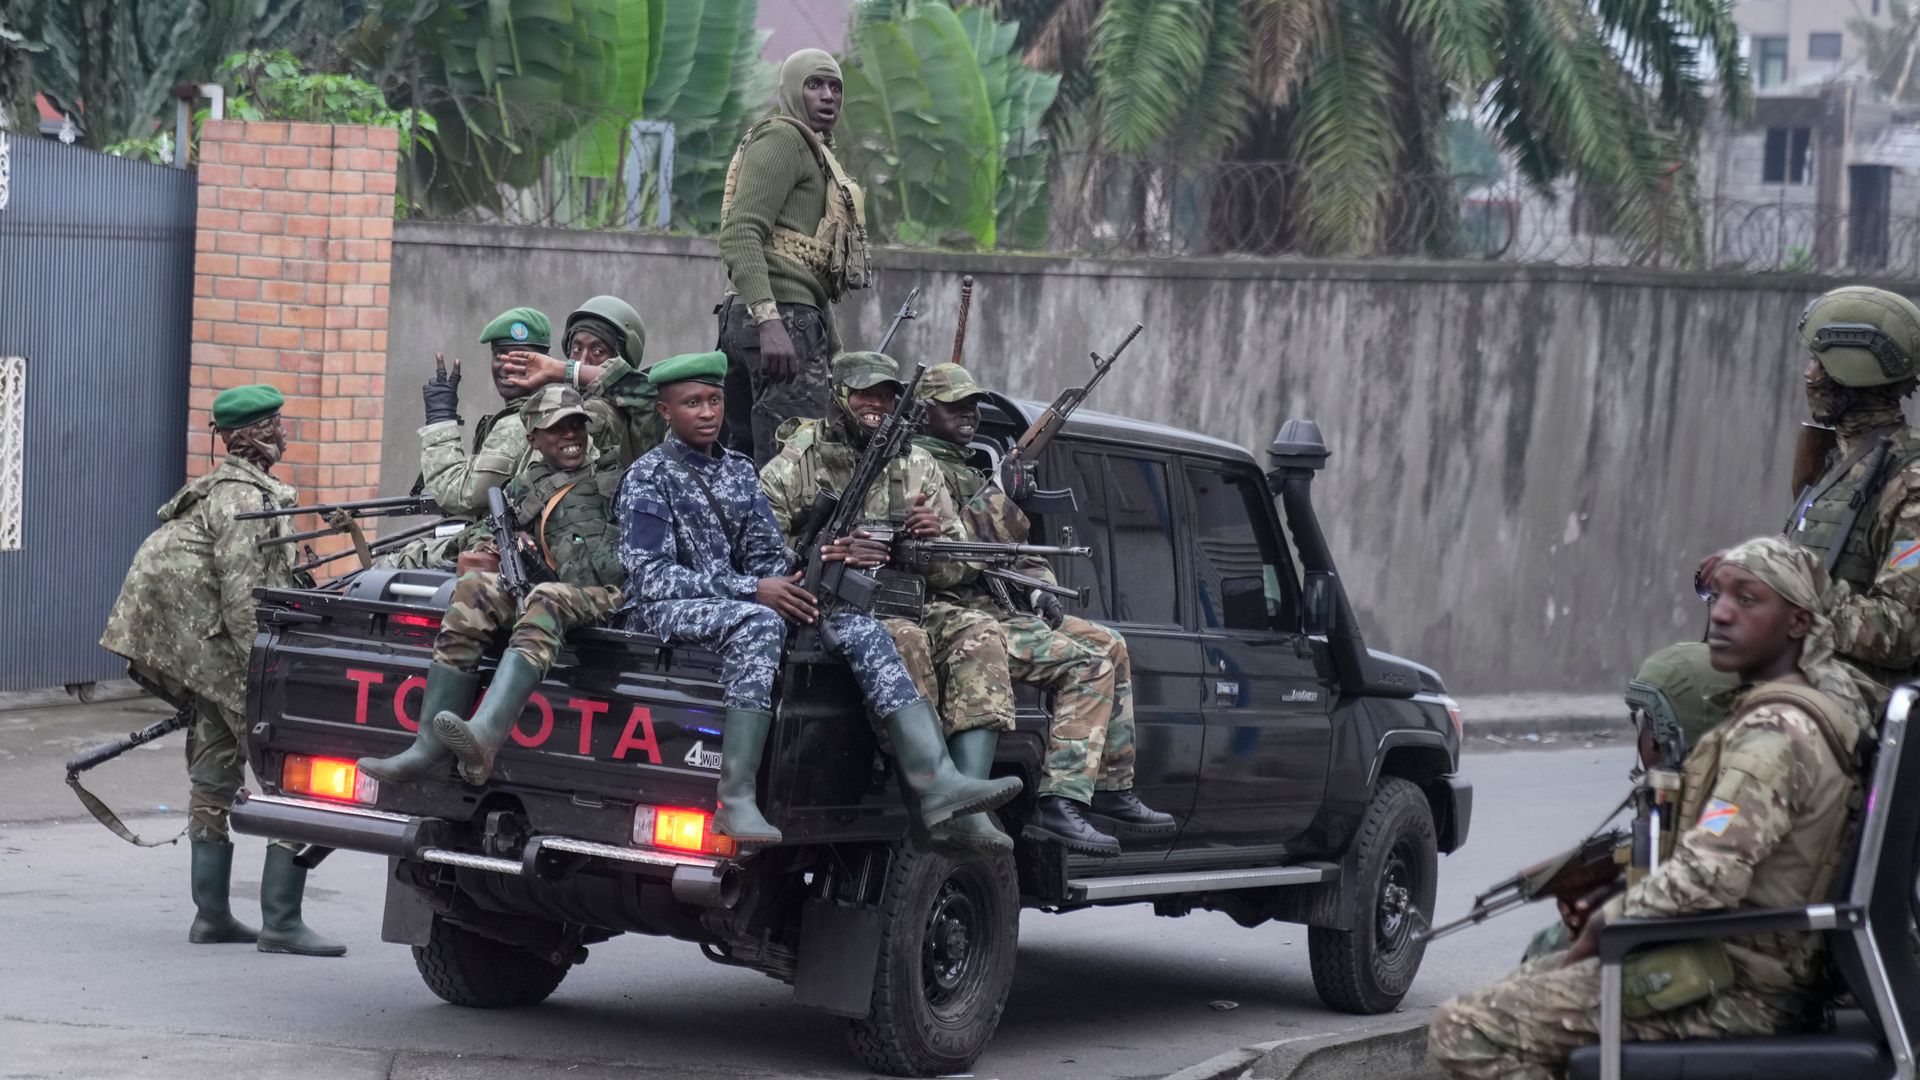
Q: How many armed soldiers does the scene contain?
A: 11